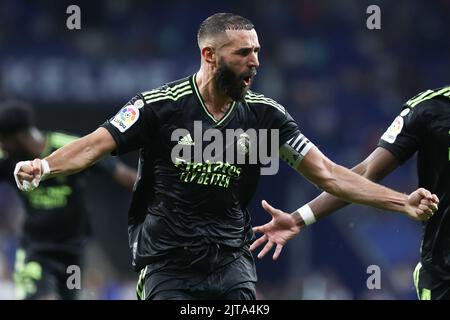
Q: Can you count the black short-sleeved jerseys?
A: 3